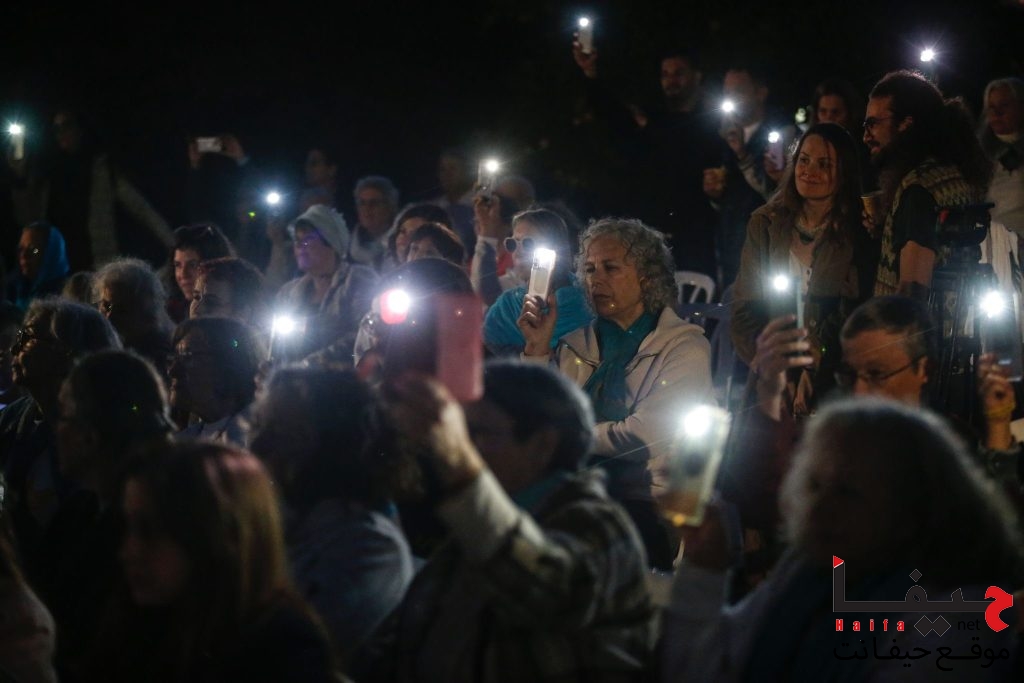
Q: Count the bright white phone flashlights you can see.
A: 13